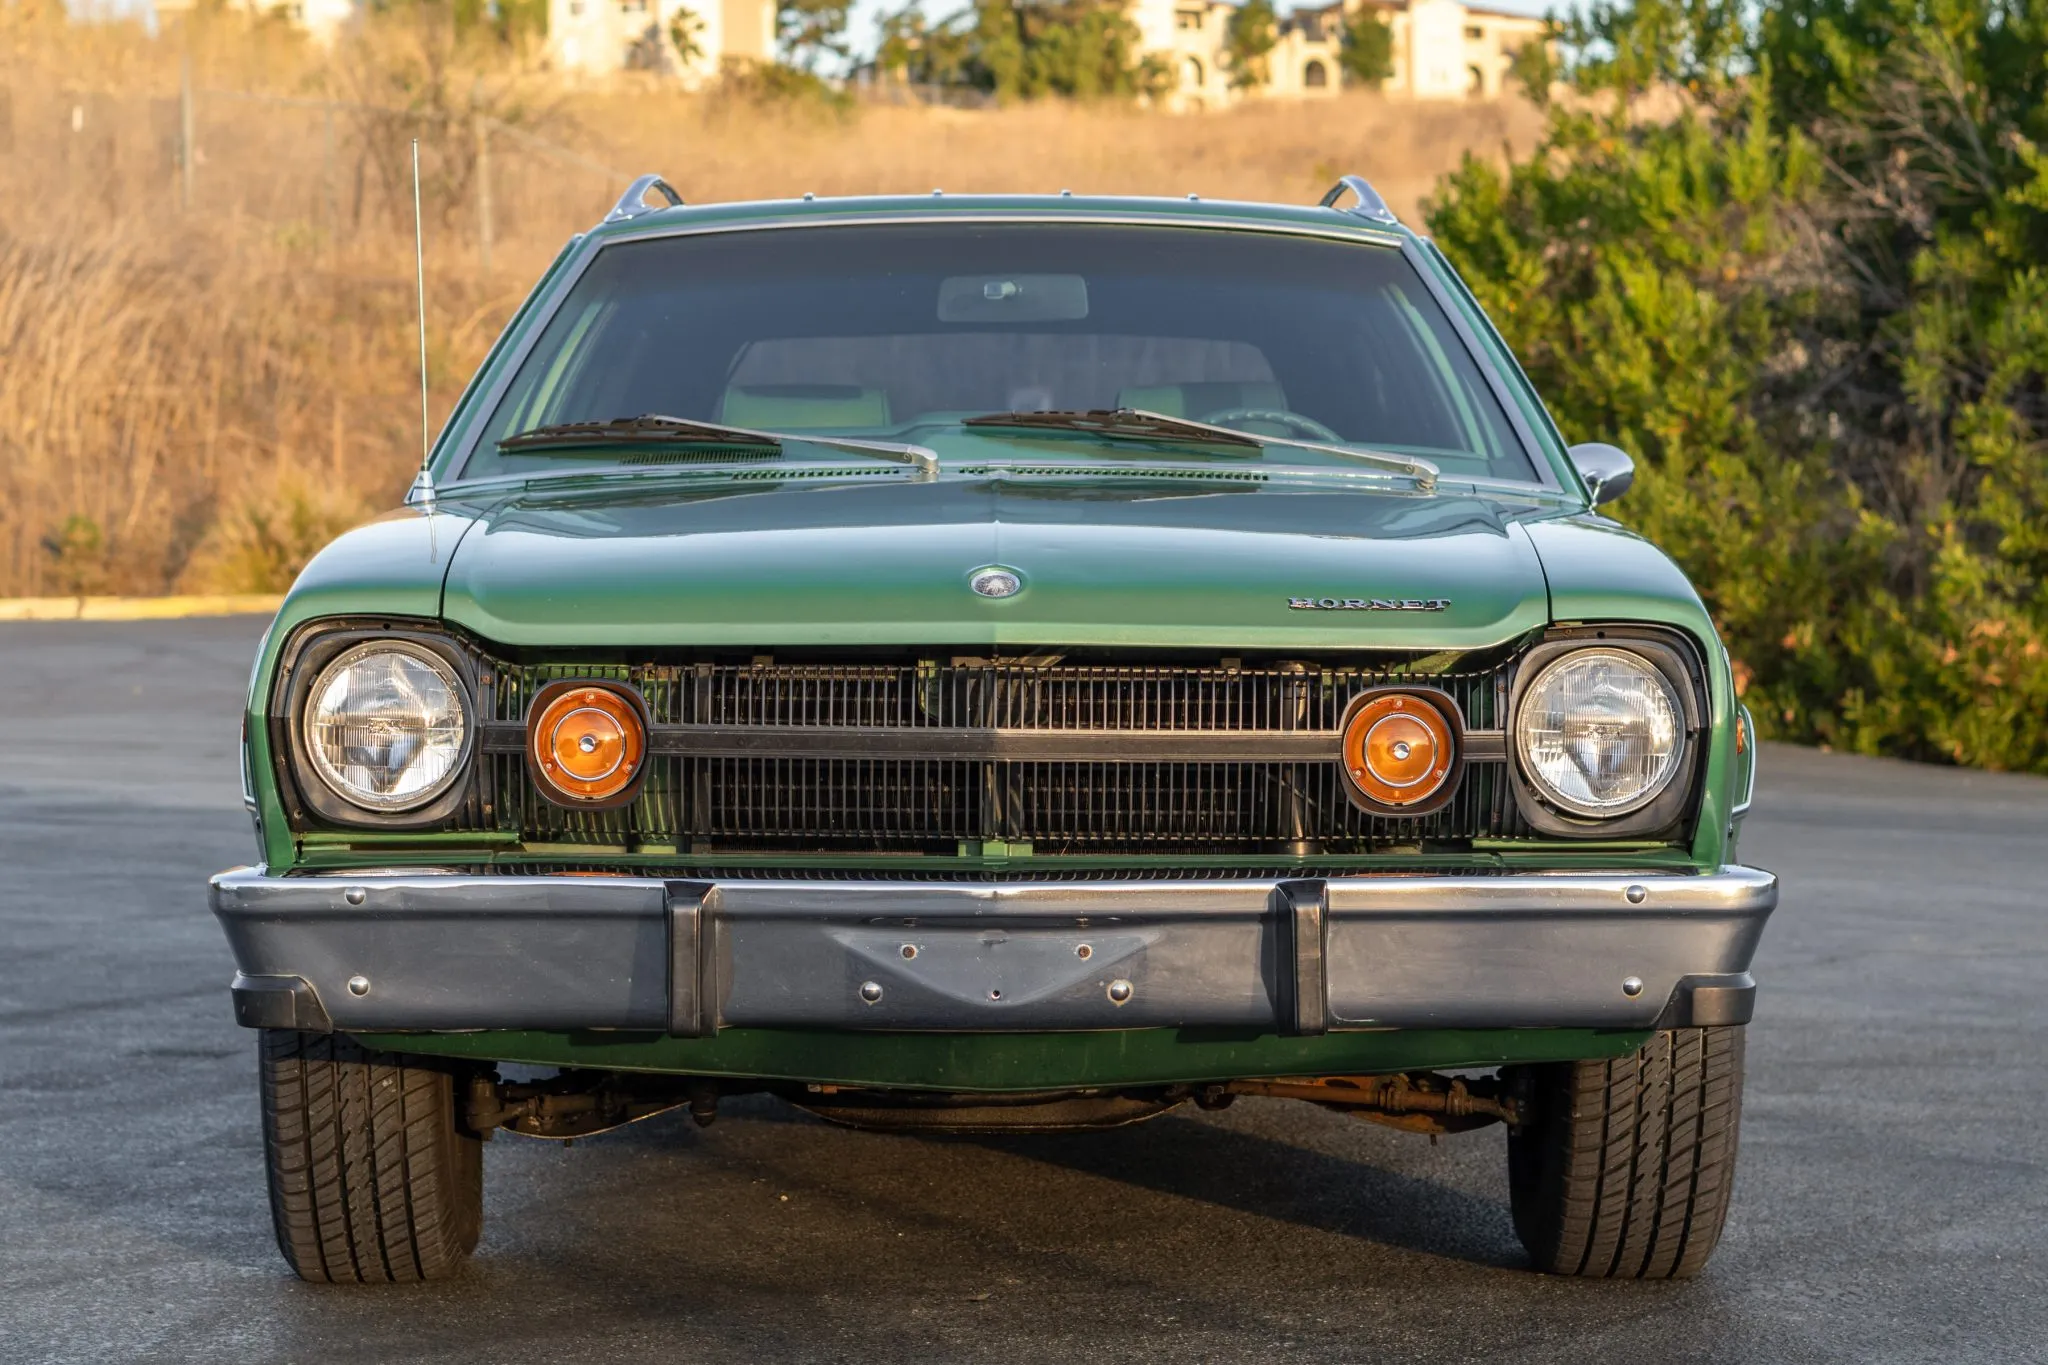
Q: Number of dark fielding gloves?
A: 0